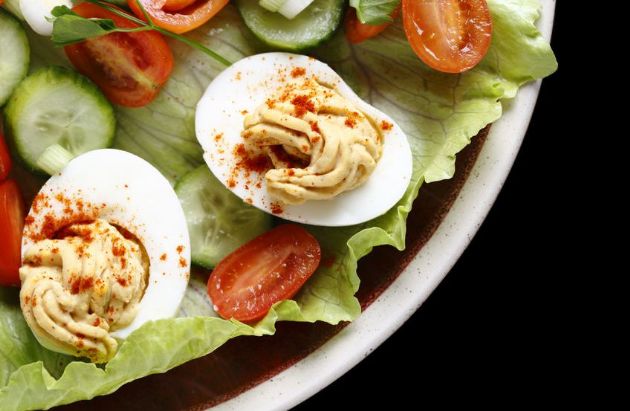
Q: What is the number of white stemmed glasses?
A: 0